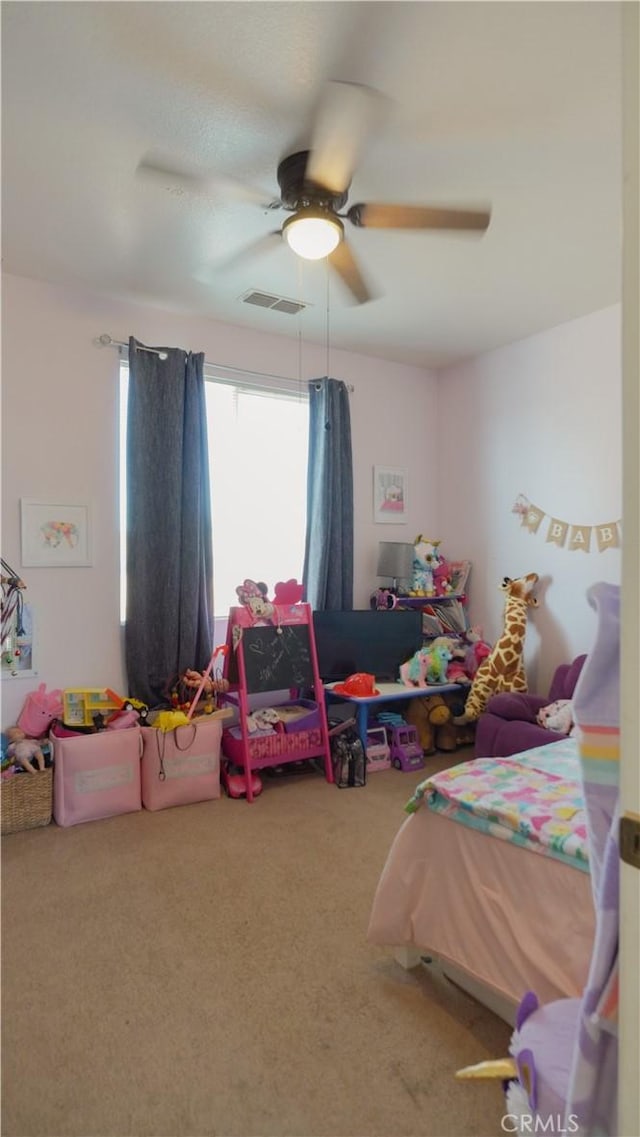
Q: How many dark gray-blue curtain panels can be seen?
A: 2